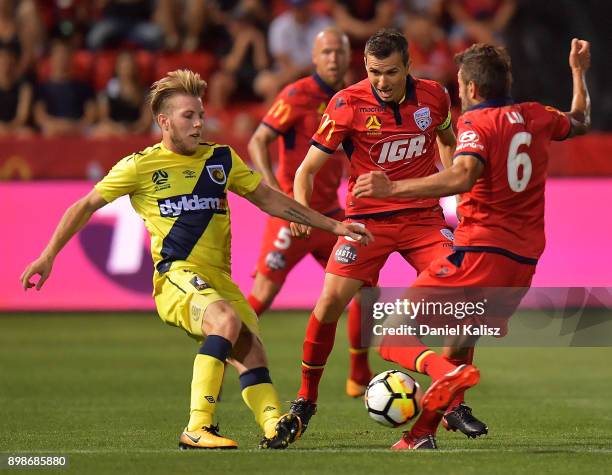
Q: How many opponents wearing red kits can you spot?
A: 3